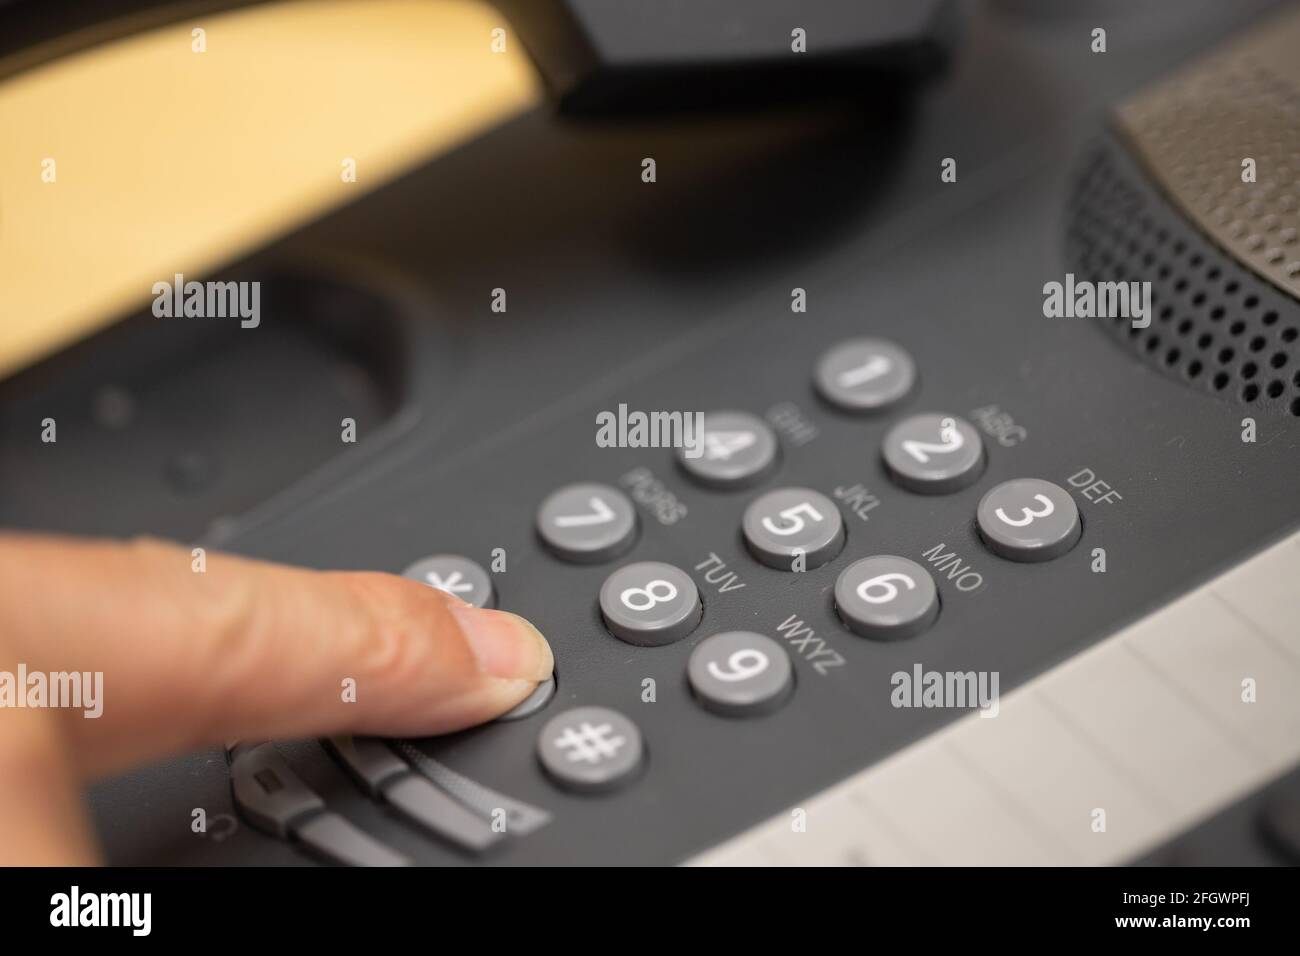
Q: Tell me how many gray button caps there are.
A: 12